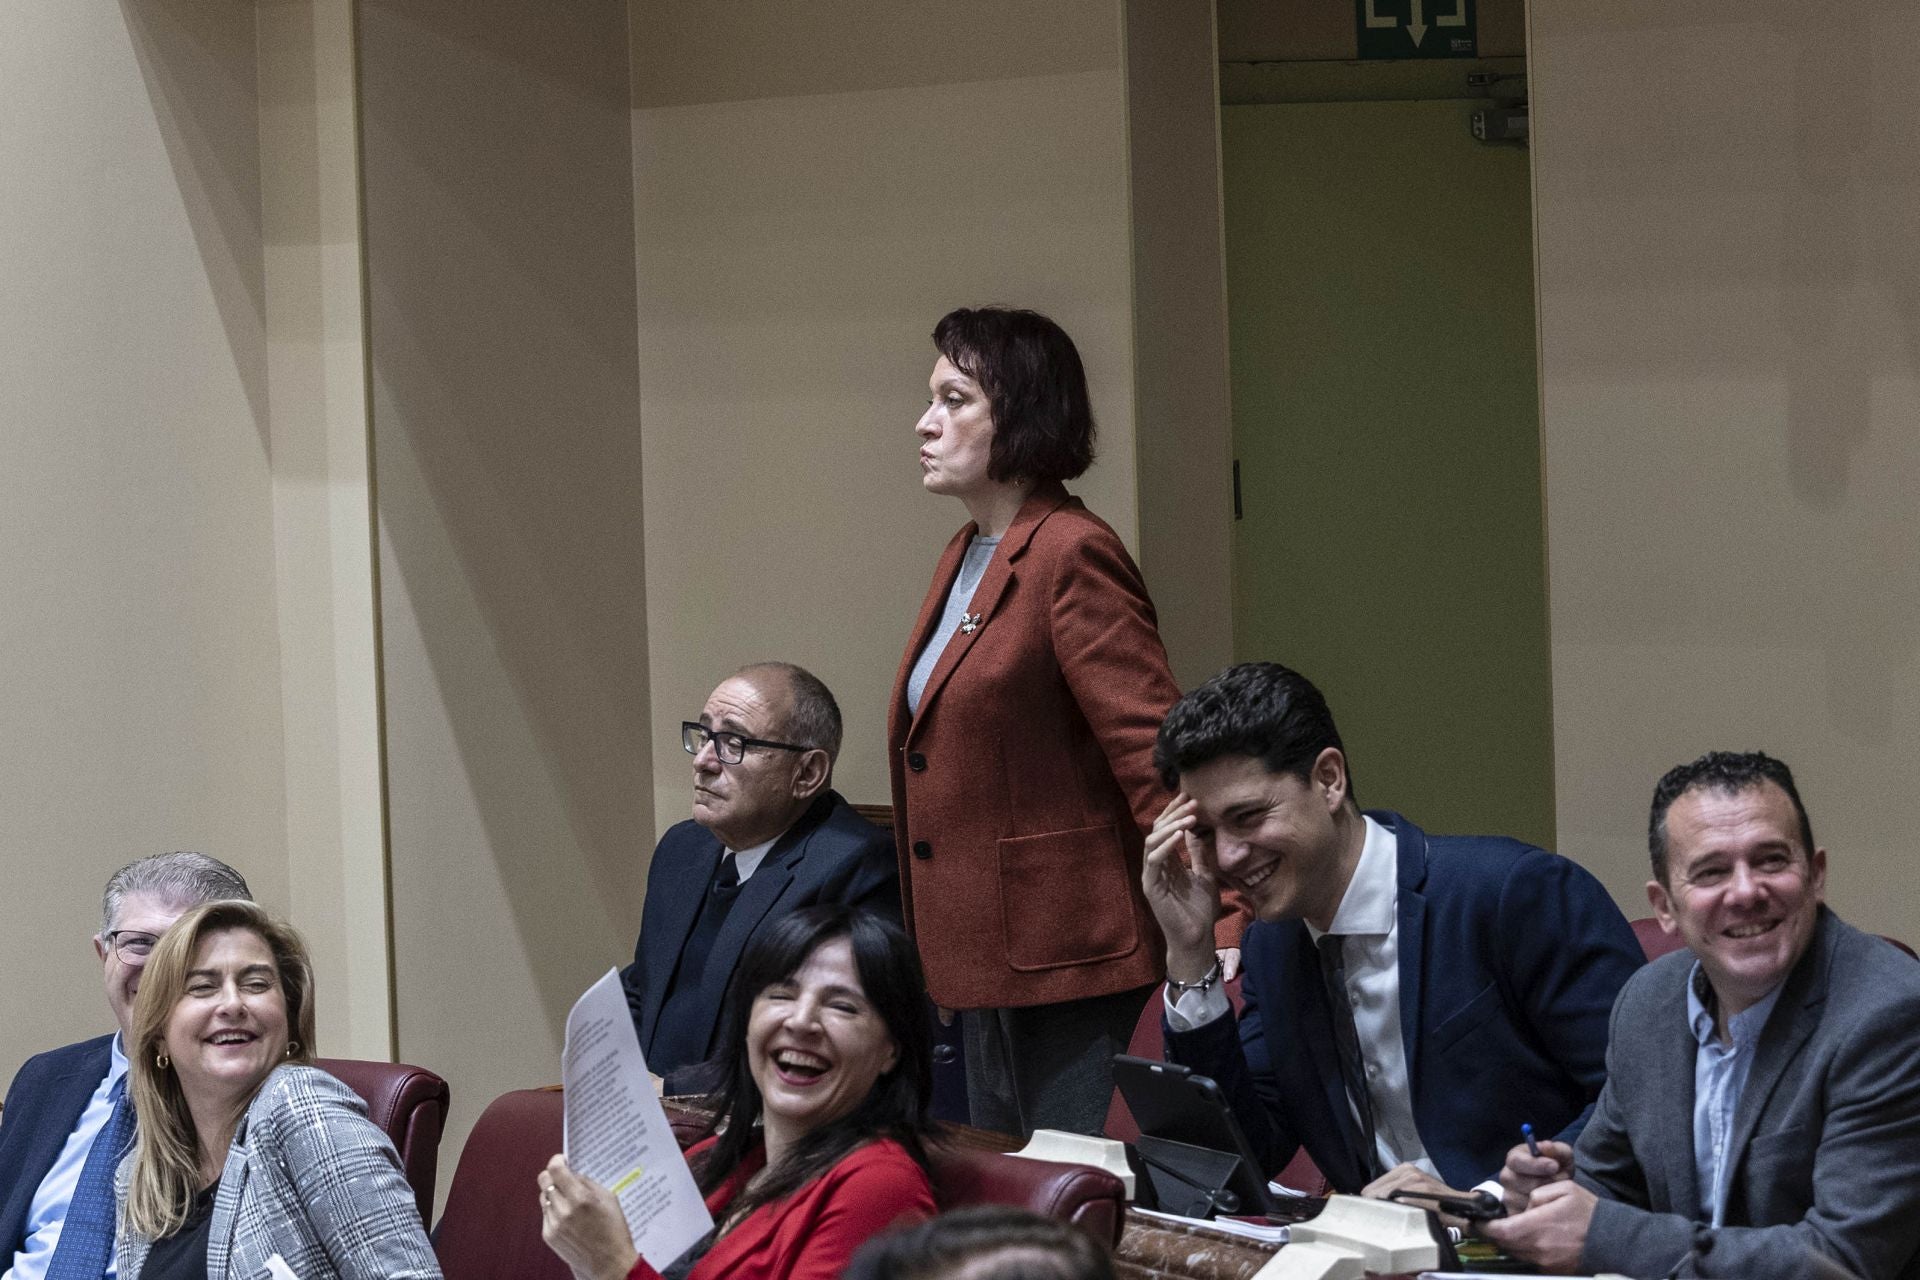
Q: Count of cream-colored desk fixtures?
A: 2